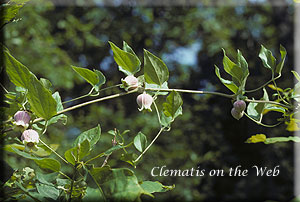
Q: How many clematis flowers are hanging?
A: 6